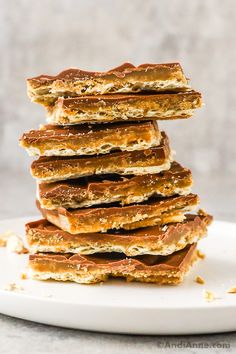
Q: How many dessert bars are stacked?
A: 8